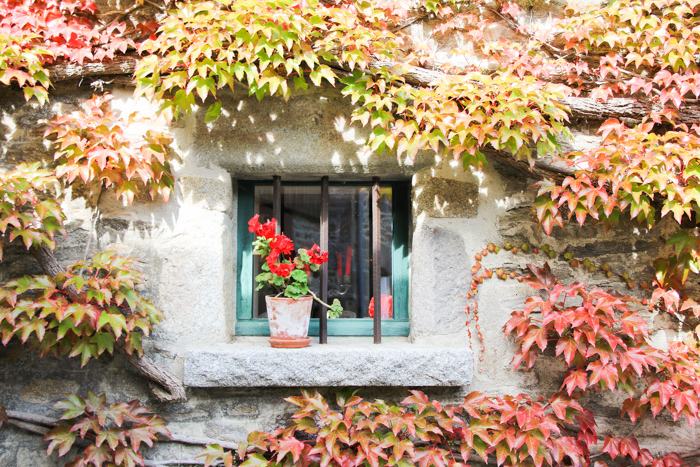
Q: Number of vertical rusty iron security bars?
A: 3